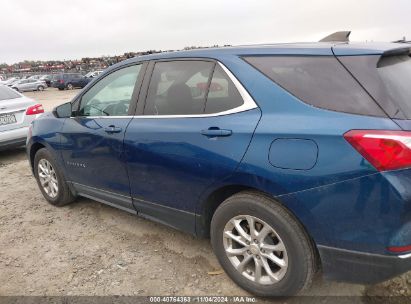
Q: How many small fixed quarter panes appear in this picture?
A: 1